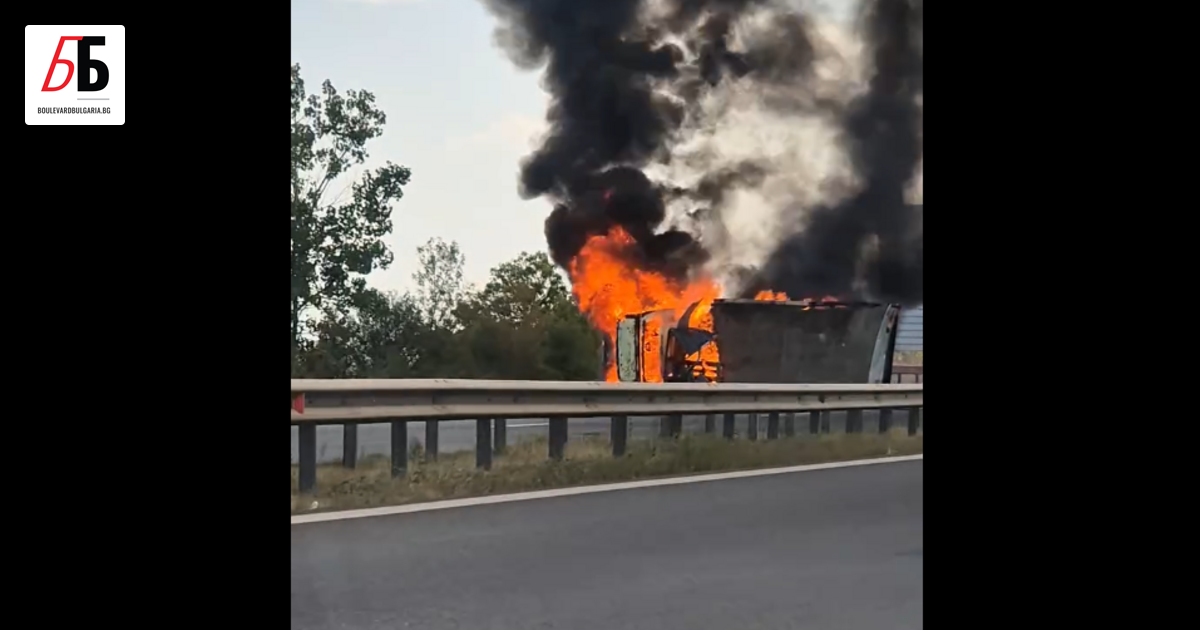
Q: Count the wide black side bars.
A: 2